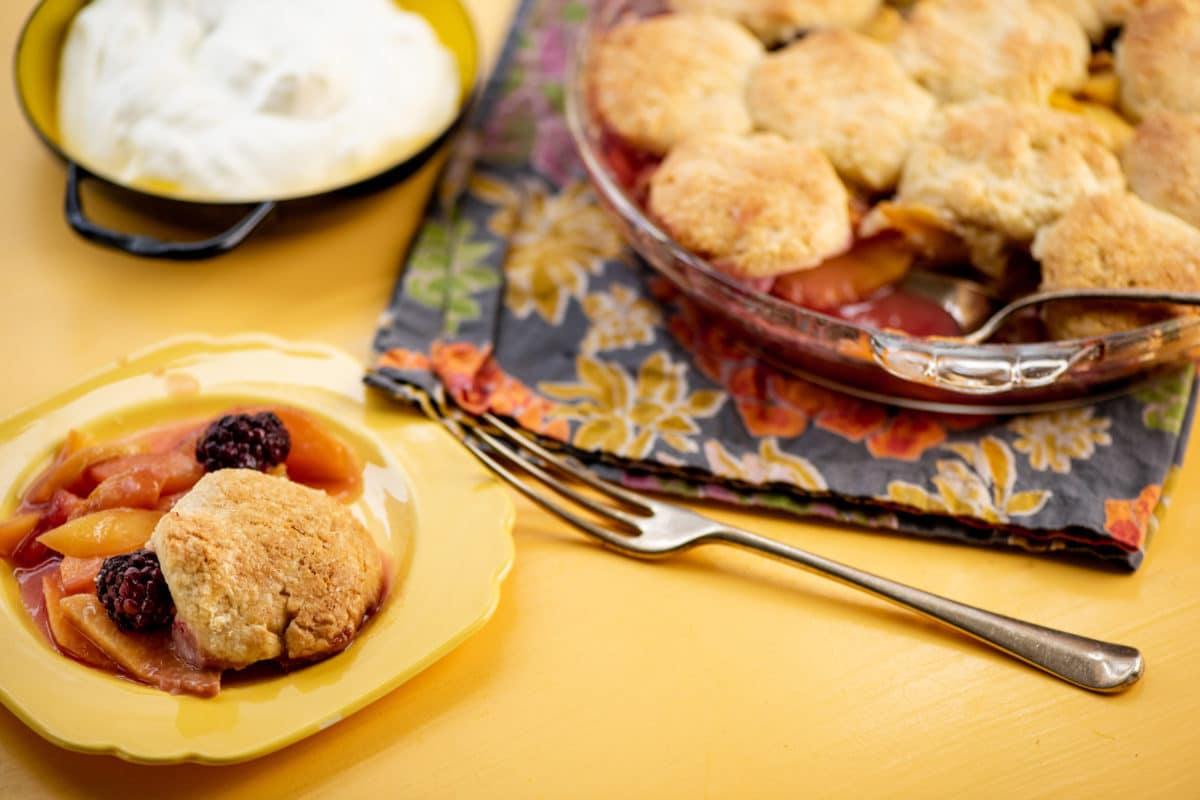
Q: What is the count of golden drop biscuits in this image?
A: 11